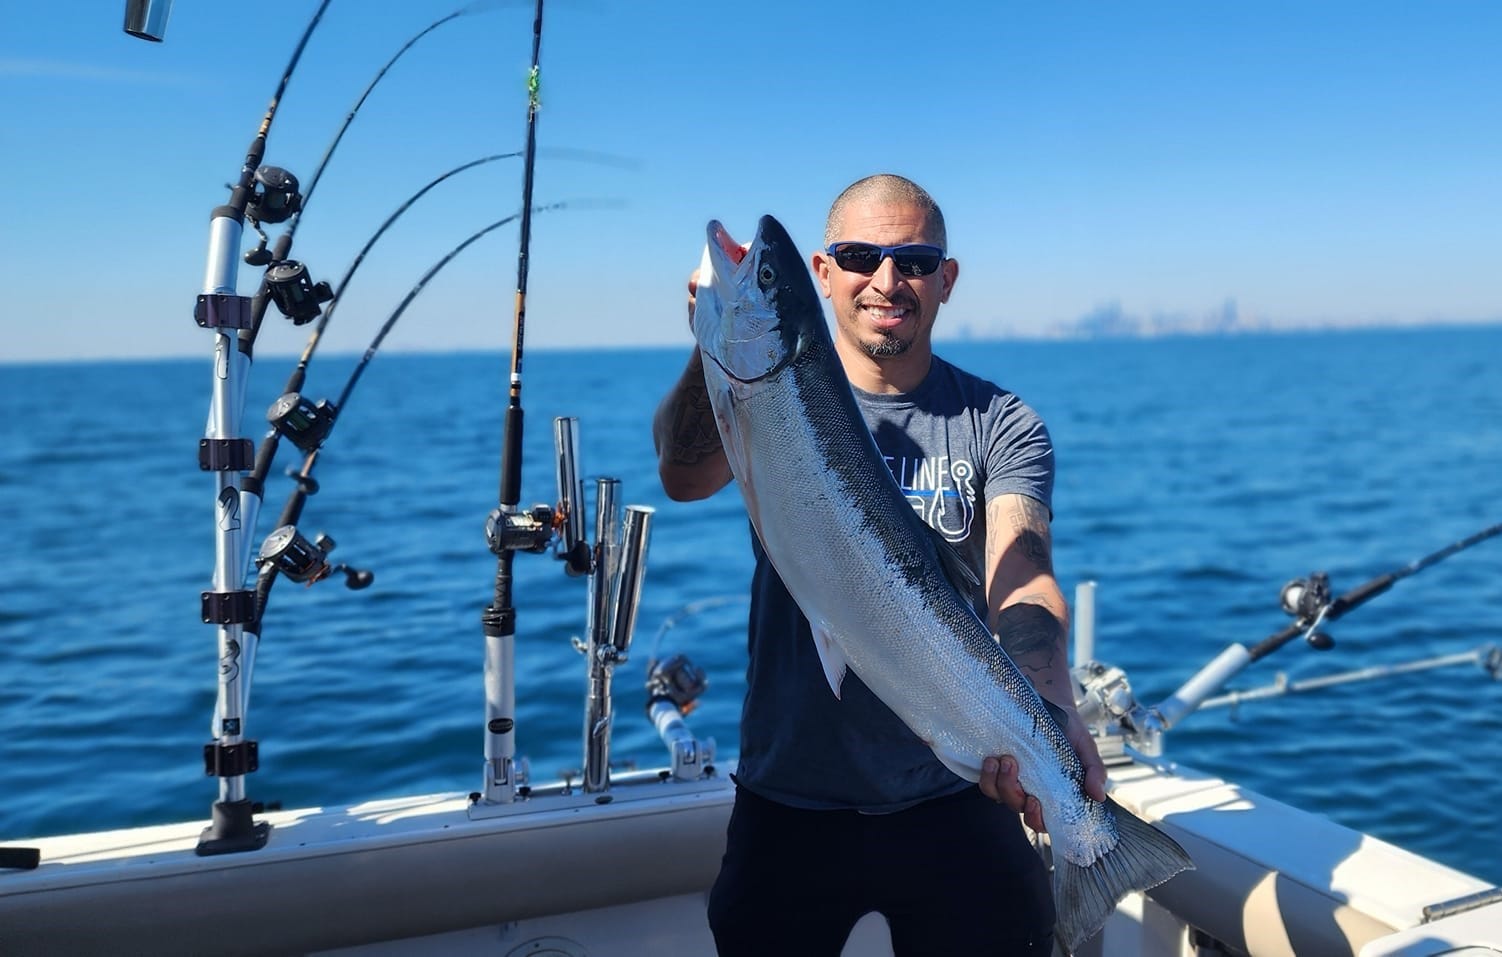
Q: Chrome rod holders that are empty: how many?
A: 3